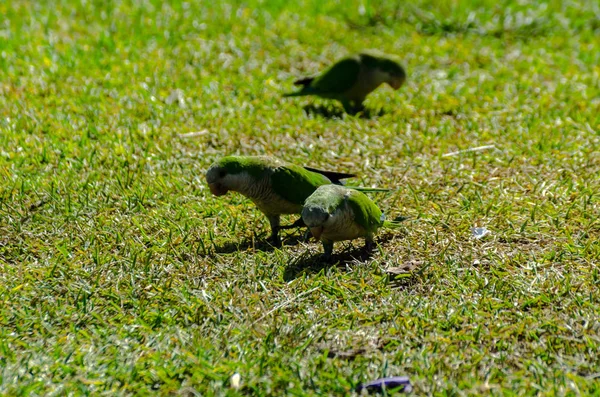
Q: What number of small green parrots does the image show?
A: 3